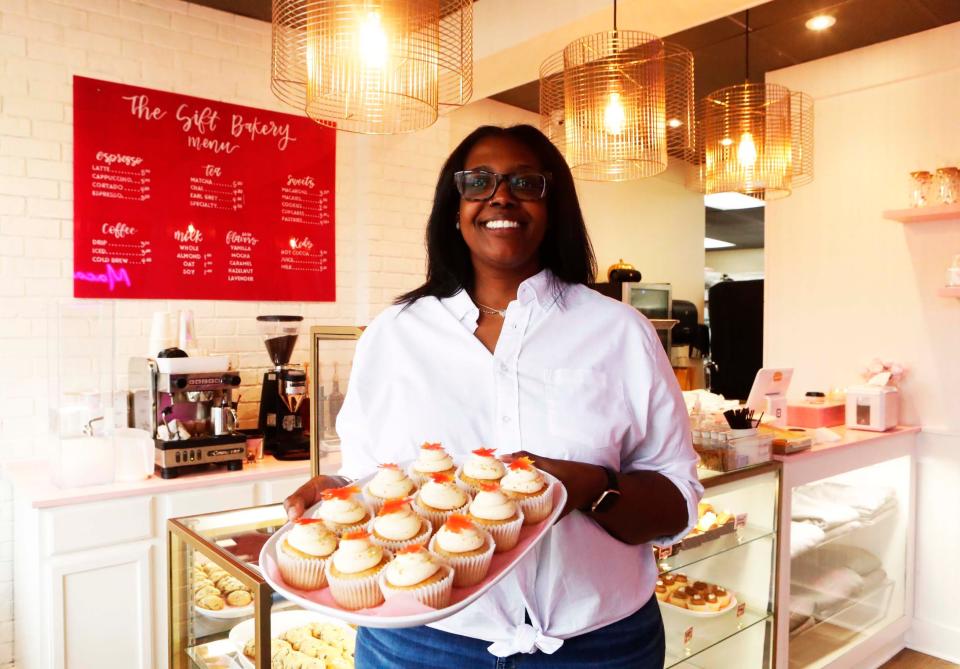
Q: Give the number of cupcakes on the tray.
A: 12